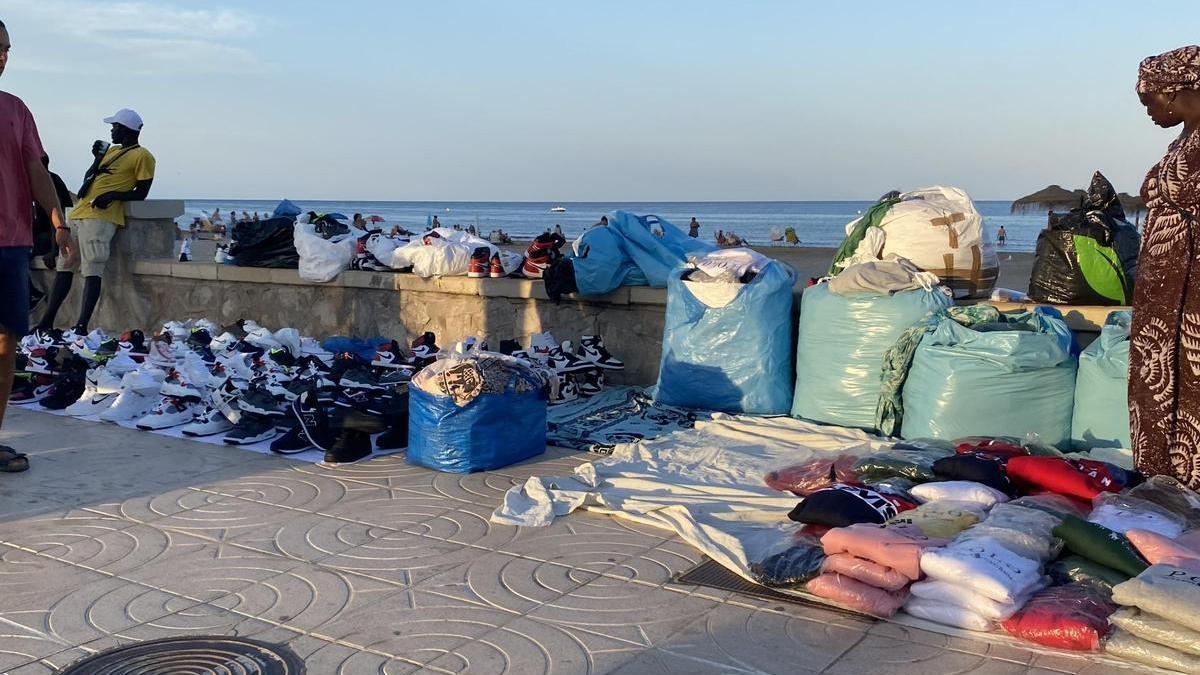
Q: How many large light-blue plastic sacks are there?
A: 4